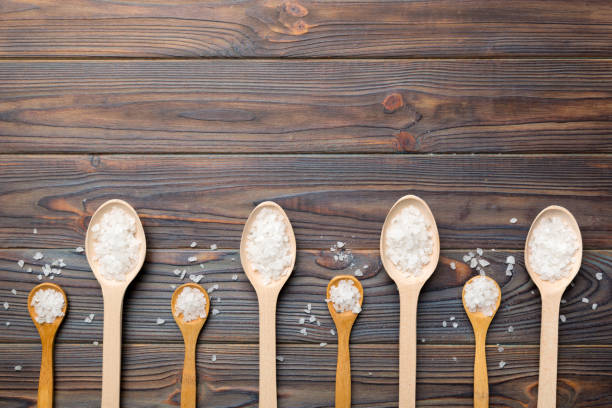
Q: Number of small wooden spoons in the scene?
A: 4